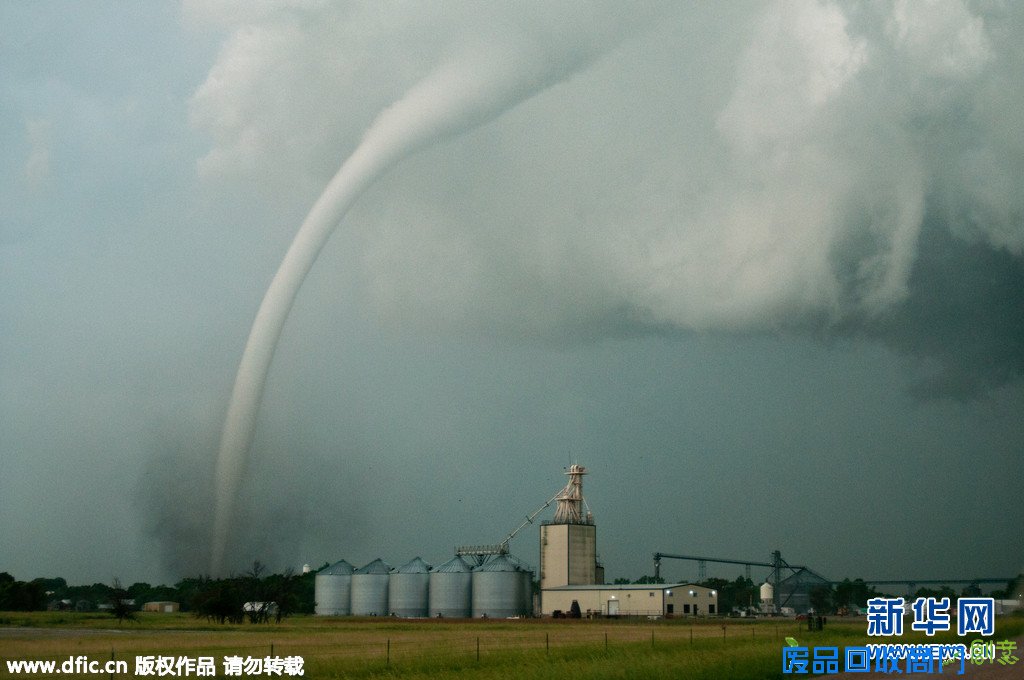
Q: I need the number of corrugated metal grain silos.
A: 5